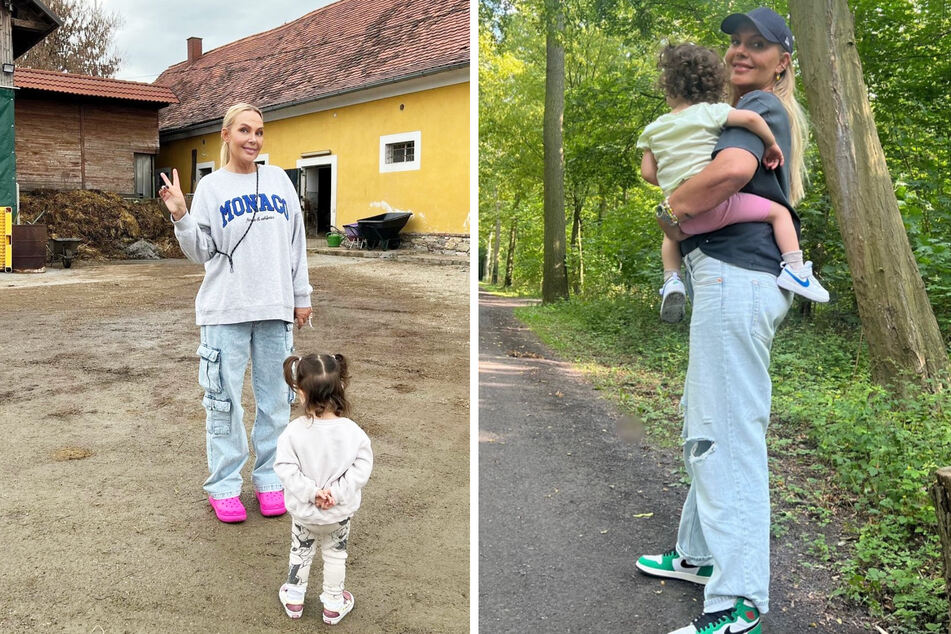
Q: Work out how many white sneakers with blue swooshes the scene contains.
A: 2